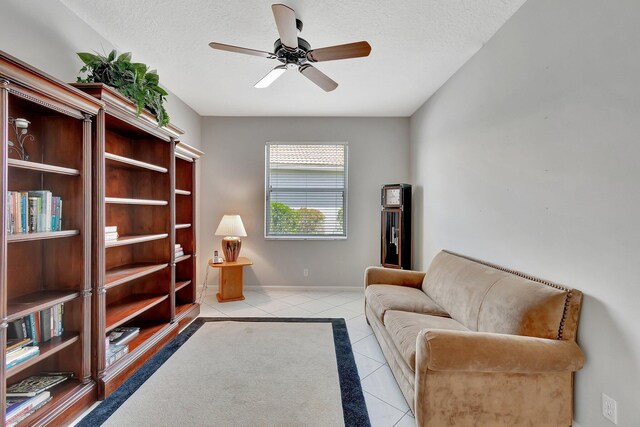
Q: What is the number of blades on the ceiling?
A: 5